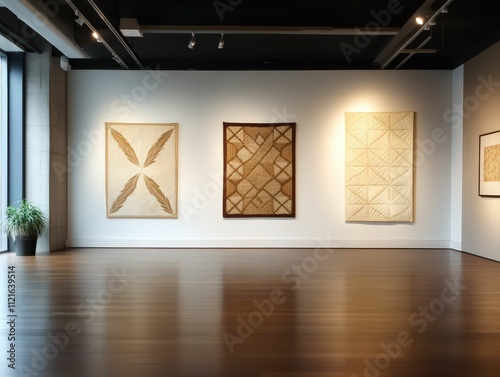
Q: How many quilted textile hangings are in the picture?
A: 3